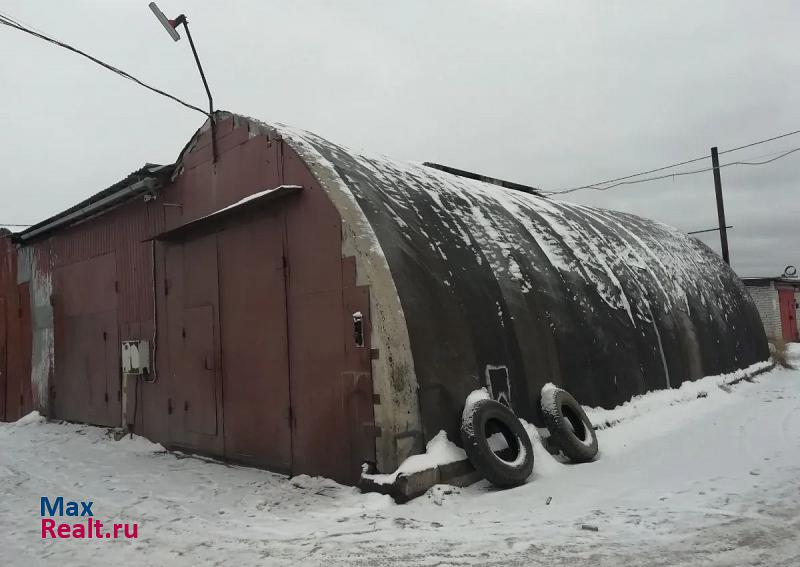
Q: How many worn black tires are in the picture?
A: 2